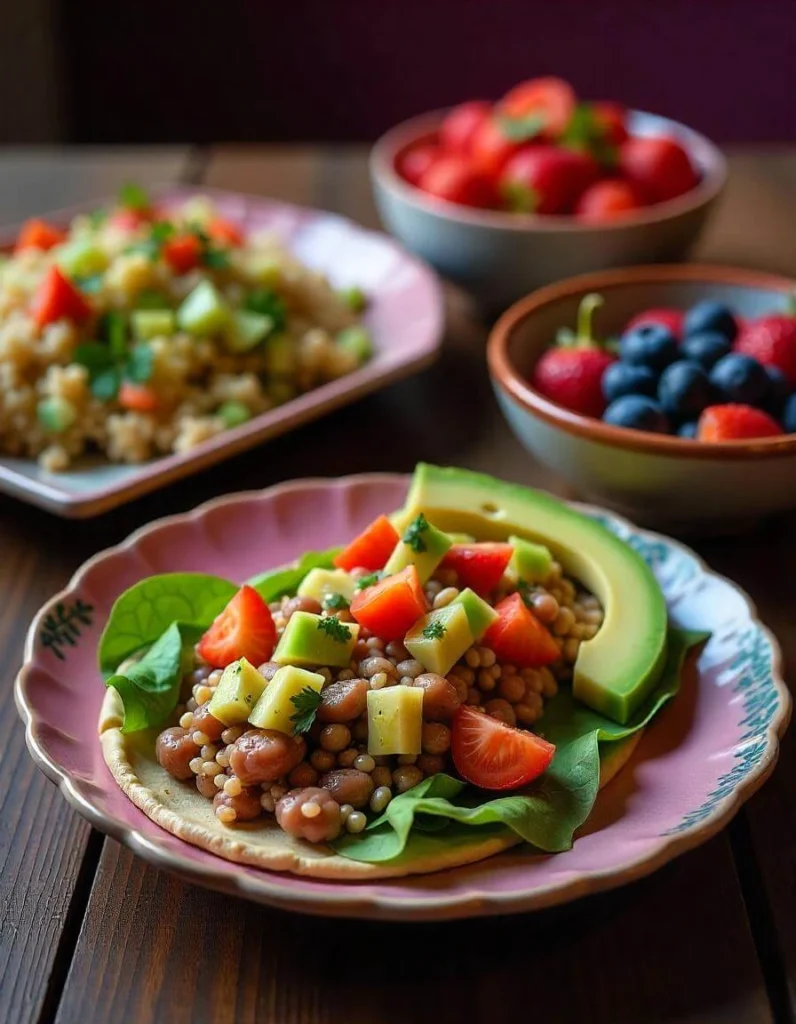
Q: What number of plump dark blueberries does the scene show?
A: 10